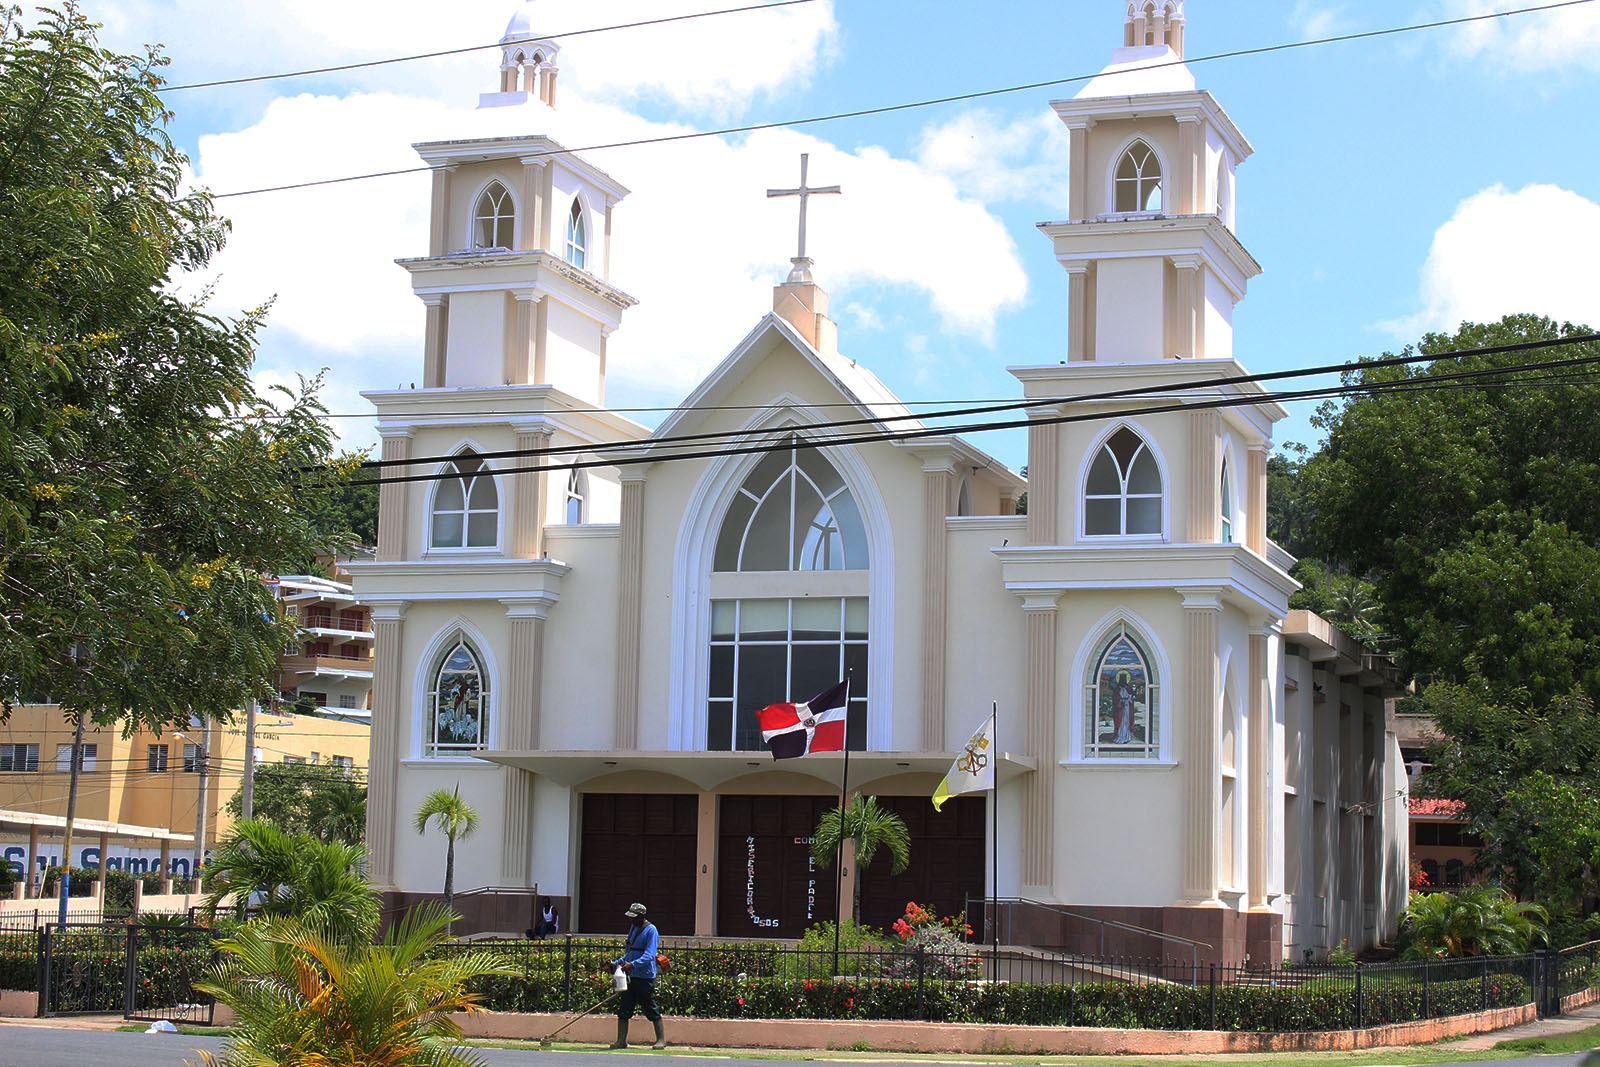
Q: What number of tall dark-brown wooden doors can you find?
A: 3